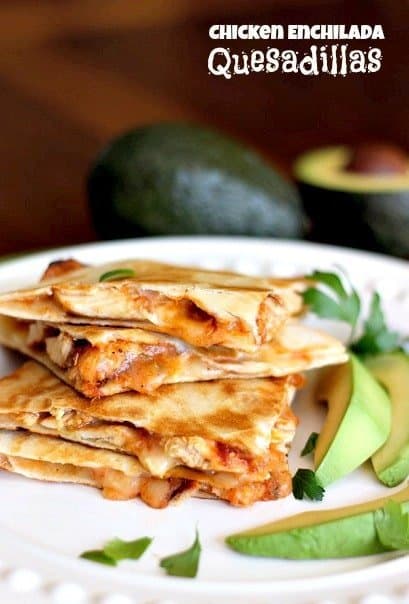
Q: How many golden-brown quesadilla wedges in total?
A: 4